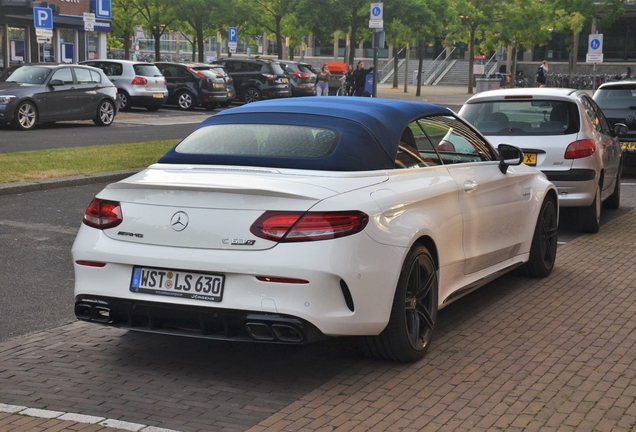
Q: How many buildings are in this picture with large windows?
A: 2